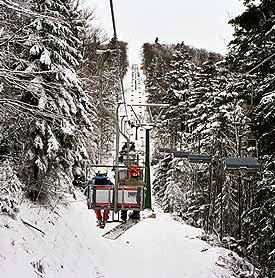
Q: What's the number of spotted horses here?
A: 0